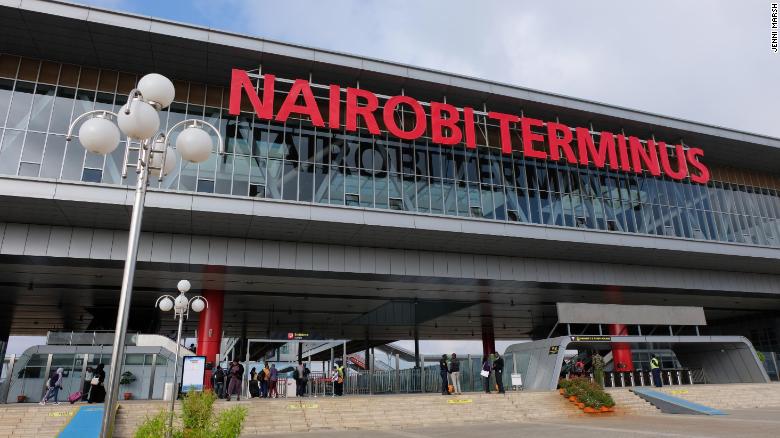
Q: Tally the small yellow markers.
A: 4